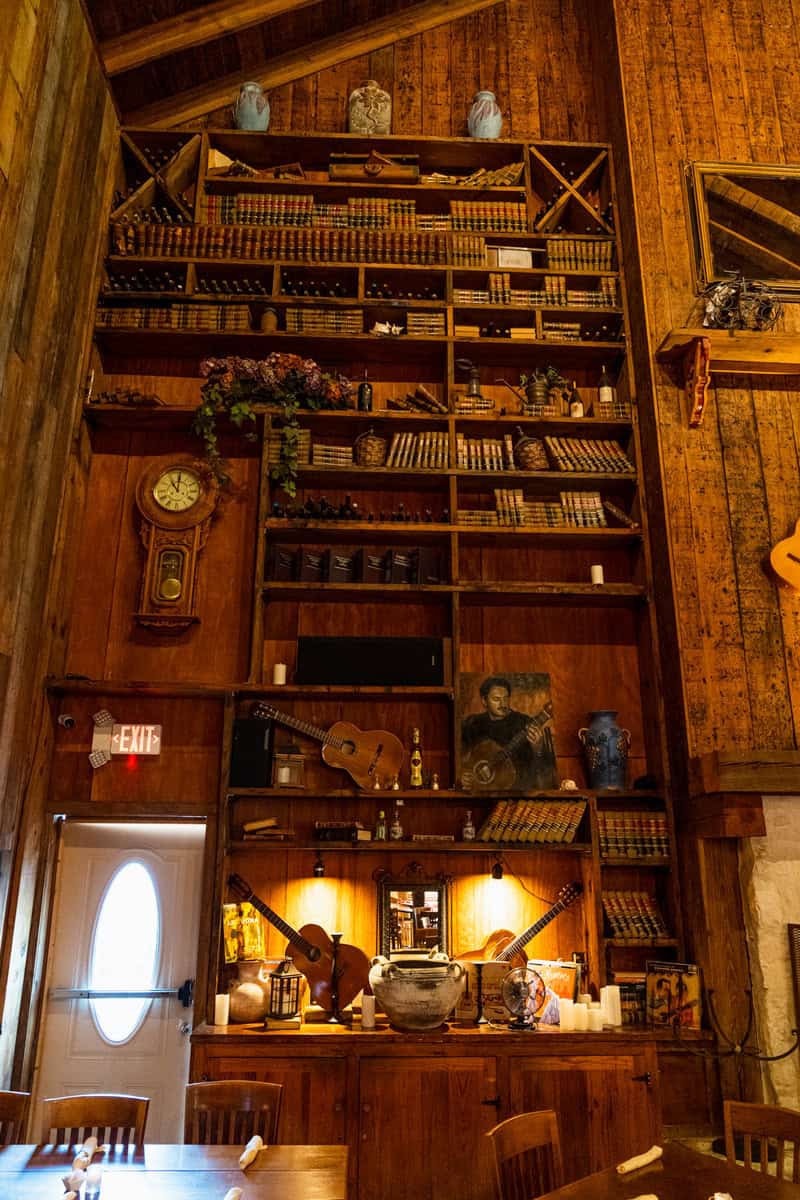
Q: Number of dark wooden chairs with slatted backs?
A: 5